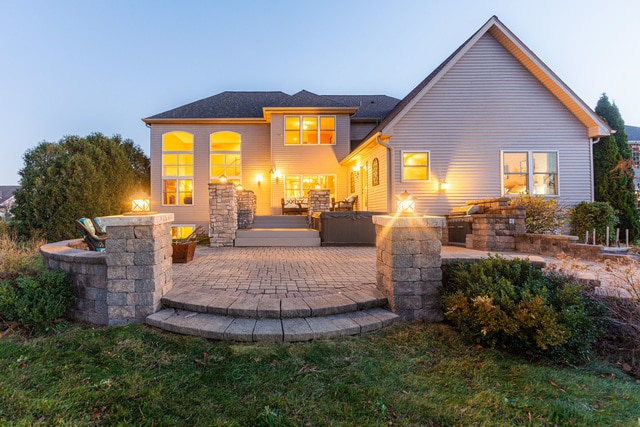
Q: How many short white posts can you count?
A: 5